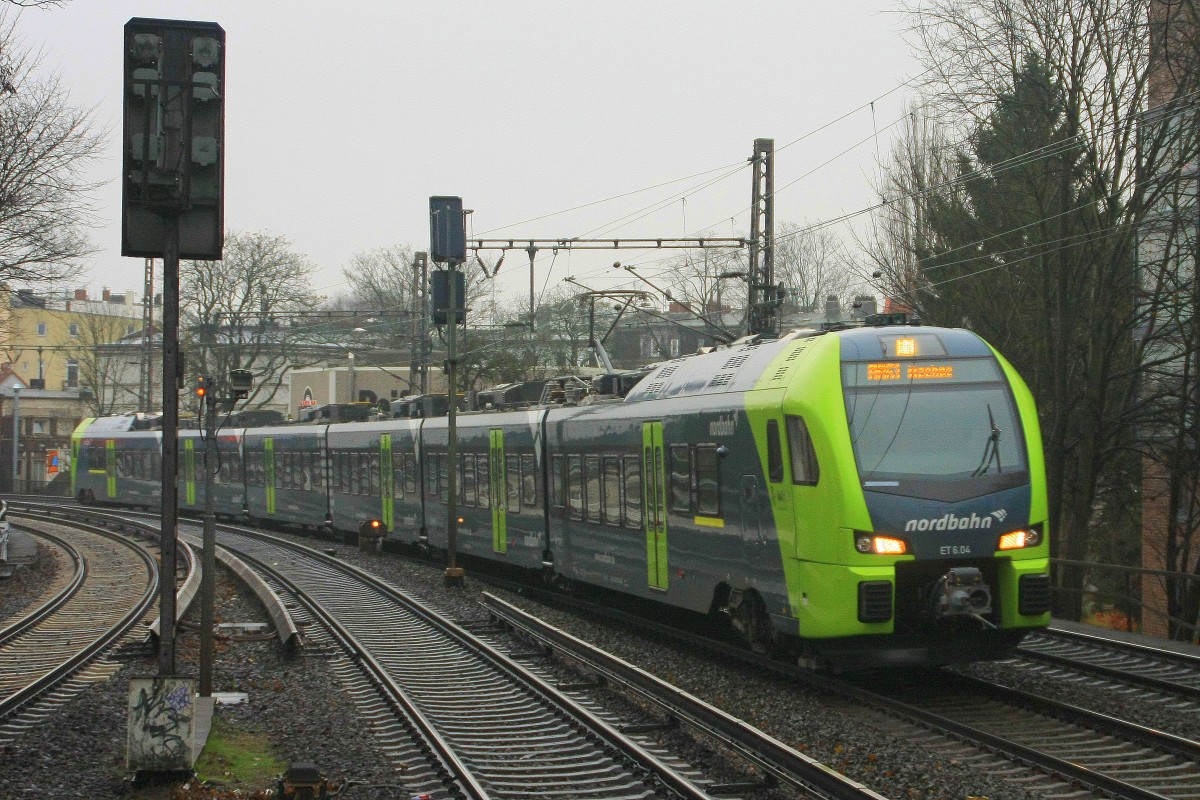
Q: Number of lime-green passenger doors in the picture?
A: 6